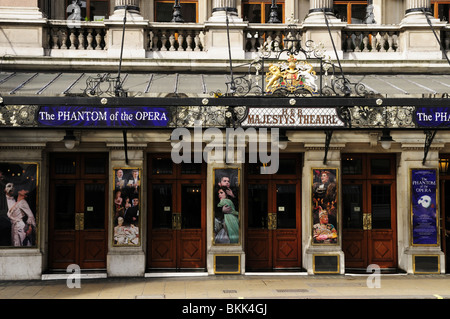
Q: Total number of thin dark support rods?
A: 4